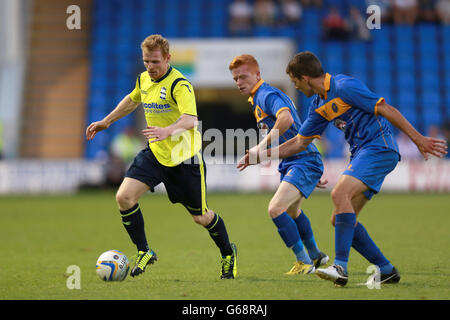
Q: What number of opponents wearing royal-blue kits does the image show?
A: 2